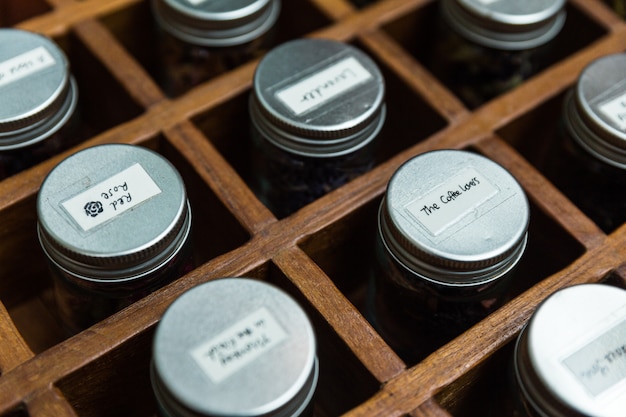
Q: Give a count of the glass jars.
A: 9